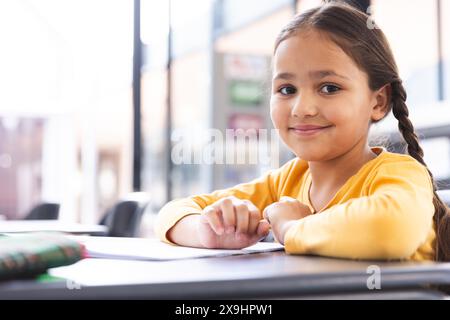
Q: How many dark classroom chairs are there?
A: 2